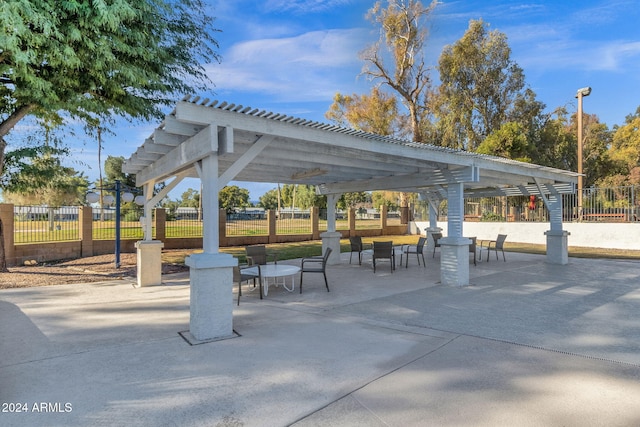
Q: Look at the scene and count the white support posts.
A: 6